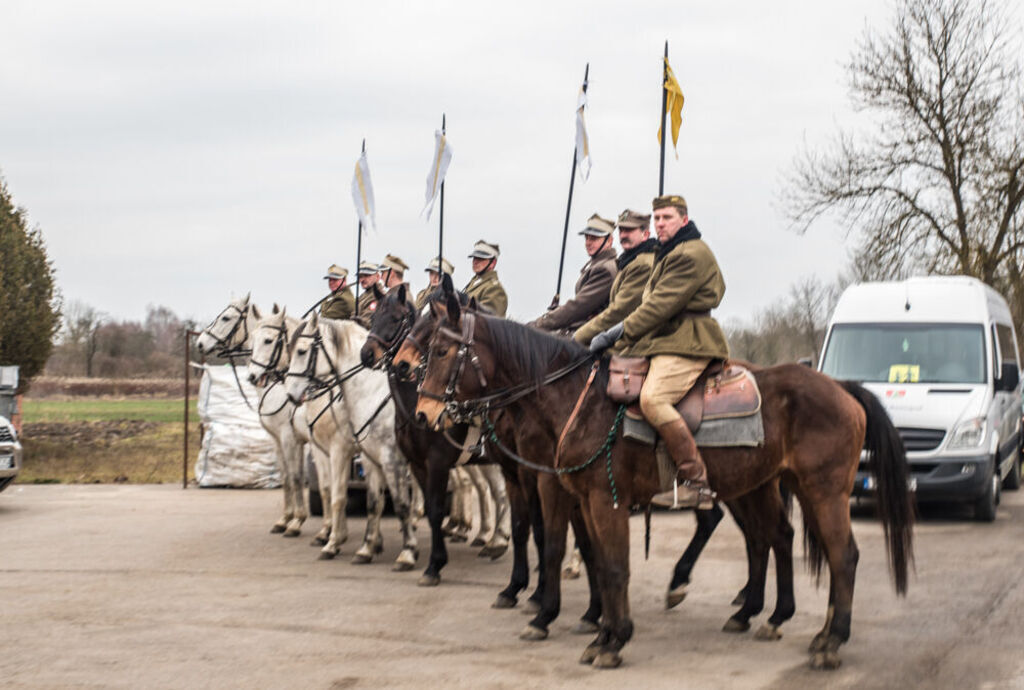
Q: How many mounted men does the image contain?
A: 8